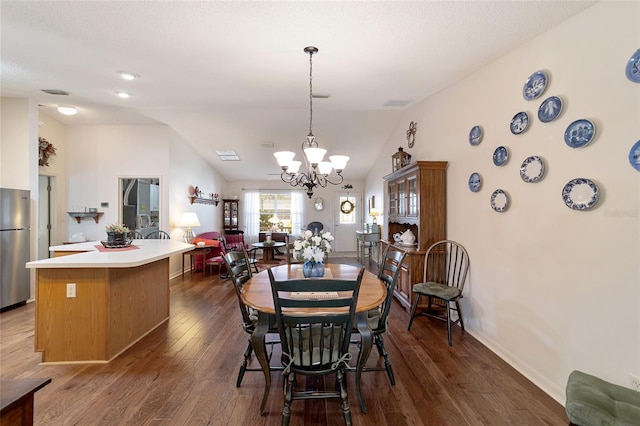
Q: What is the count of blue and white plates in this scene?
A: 12